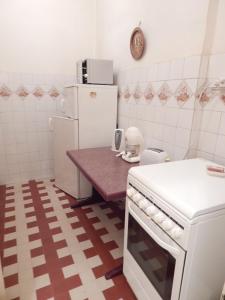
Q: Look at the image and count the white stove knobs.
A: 7